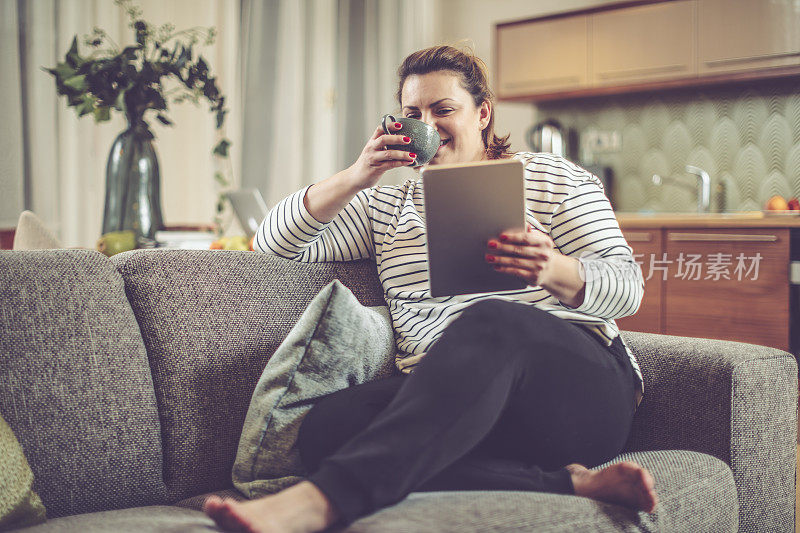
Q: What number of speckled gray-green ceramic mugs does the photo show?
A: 1